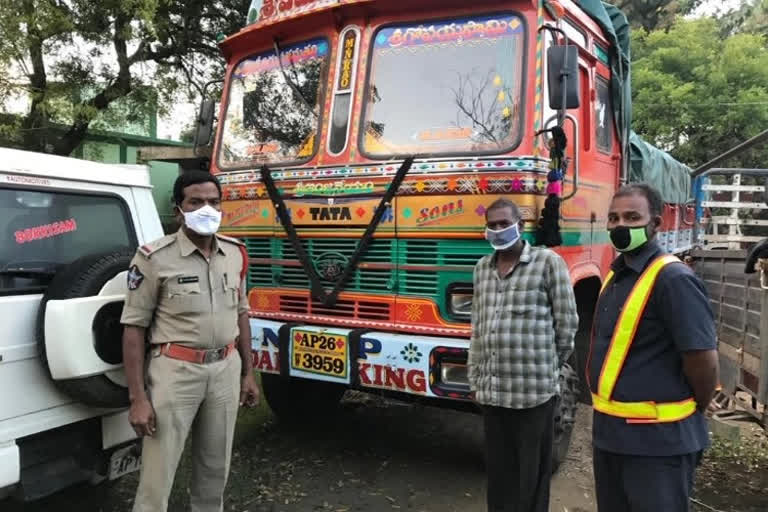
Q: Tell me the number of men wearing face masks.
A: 3